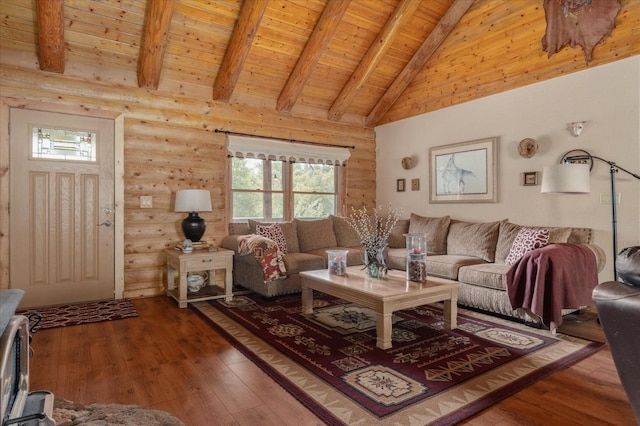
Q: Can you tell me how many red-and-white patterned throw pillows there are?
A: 2